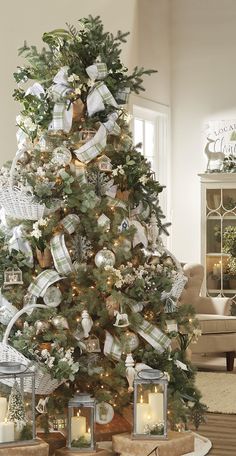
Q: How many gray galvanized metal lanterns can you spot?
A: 3